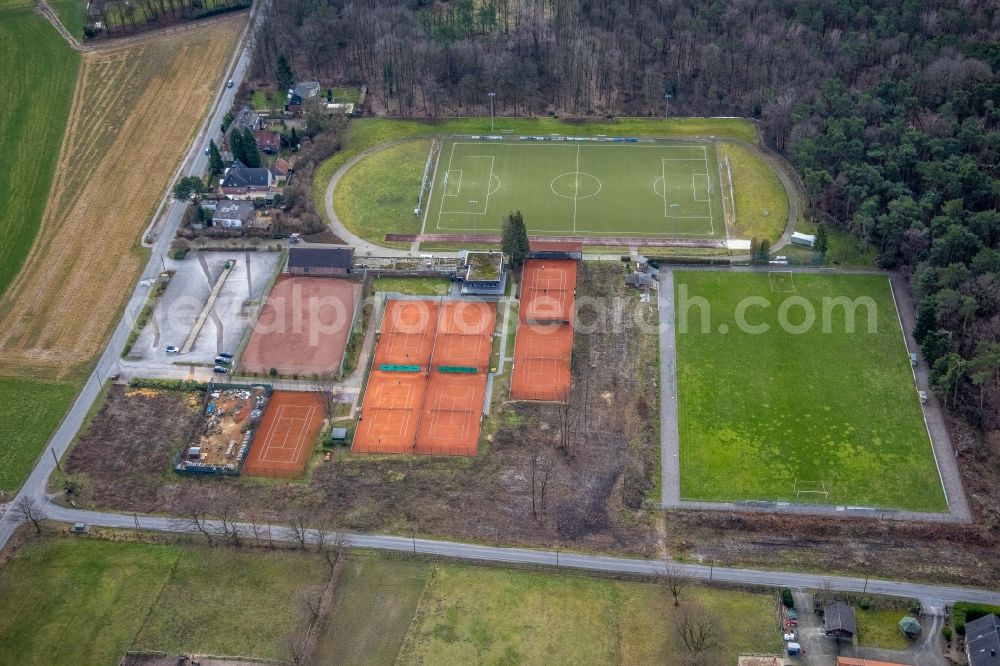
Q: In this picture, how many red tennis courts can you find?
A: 7